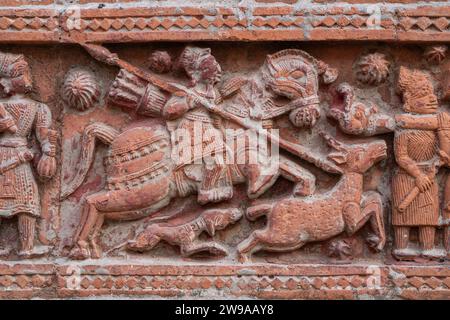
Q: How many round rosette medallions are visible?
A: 5